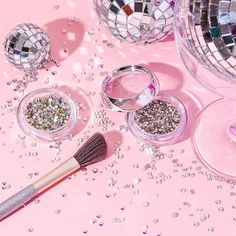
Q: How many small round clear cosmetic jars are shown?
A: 2